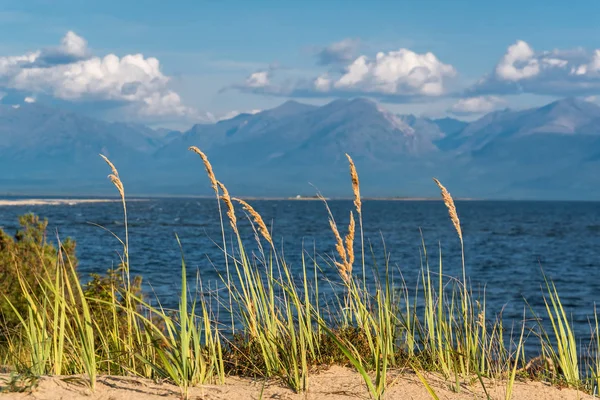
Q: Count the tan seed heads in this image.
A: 8